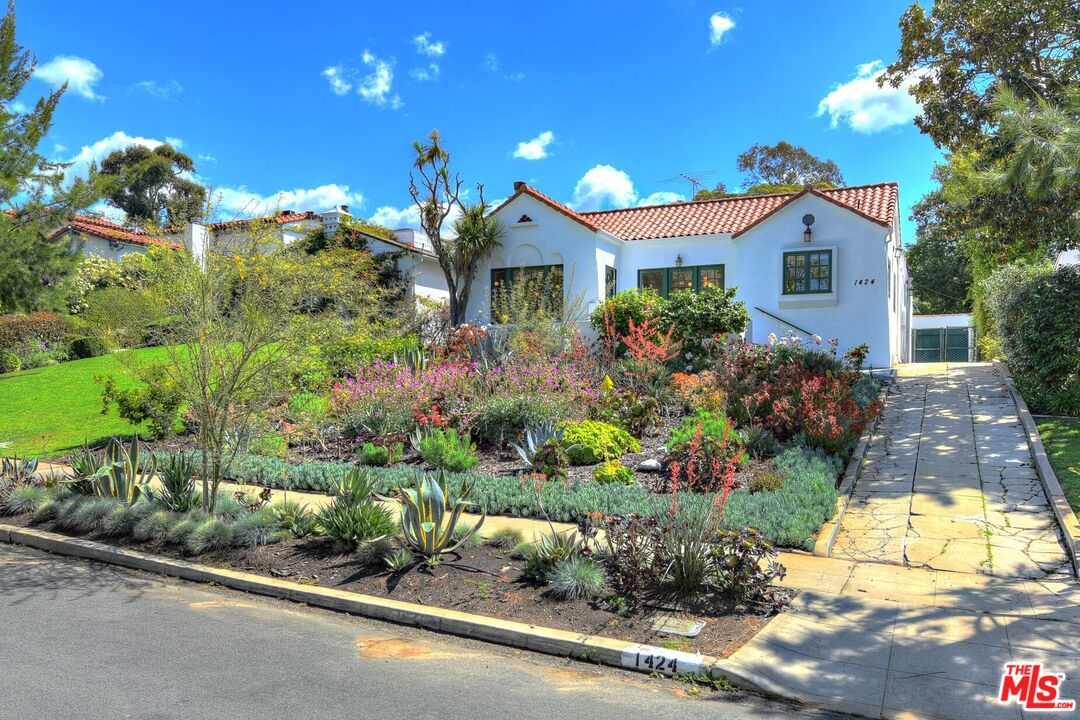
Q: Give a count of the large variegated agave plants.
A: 2